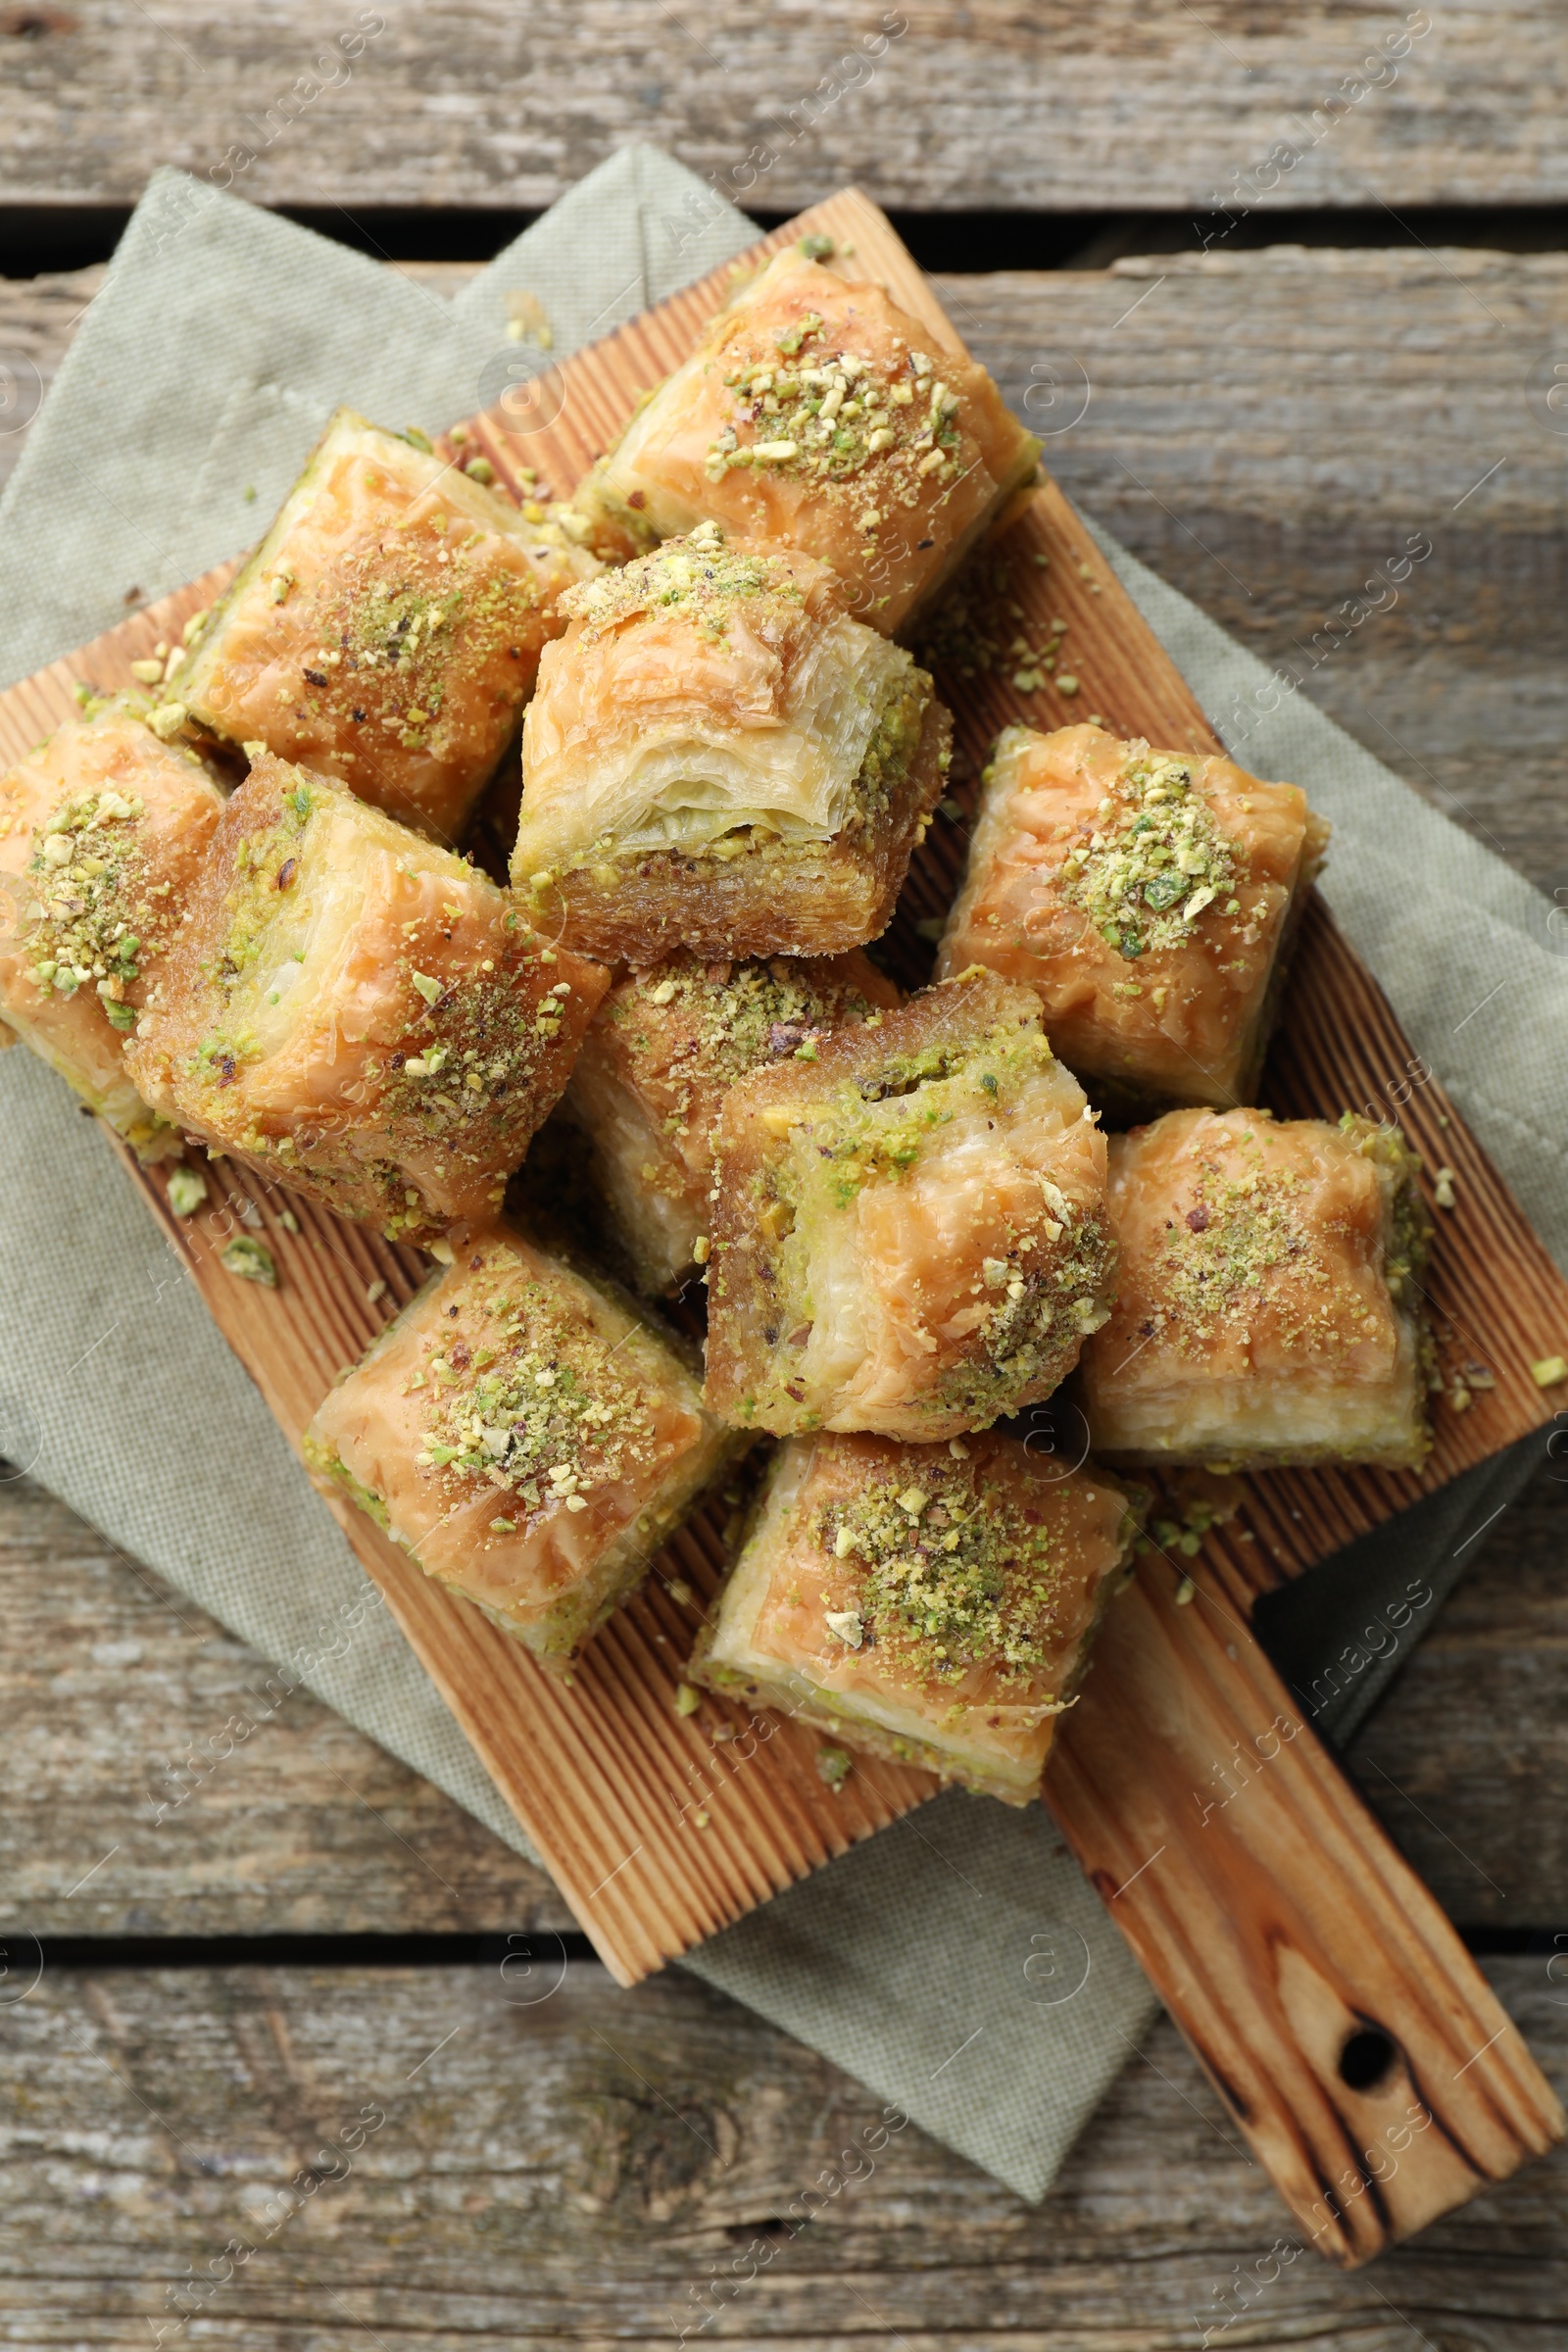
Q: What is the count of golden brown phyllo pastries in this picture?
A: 11